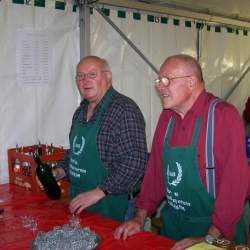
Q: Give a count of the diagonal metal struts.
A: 2